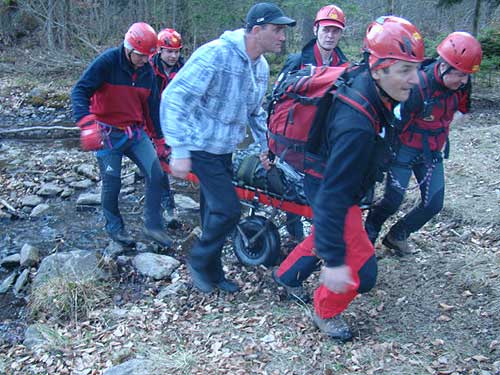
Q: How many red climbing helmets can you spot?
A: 5